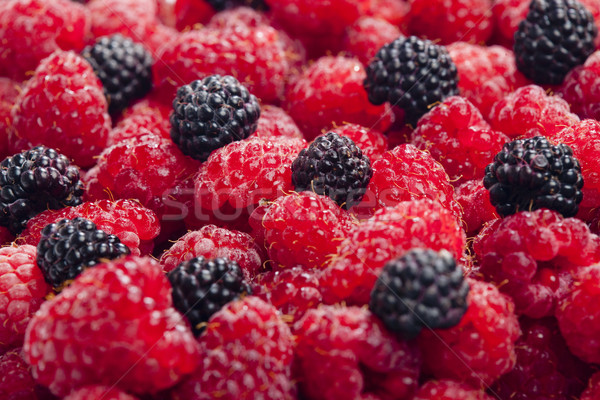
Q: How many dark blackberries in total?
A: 11